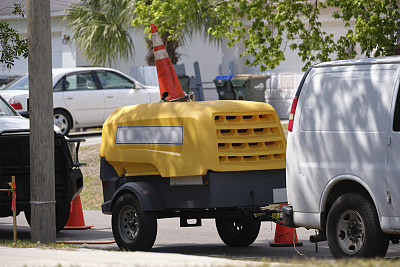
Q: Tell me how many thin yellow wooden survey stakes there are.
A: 1